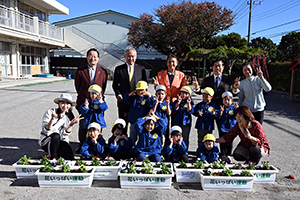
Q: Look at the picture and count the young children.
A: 11